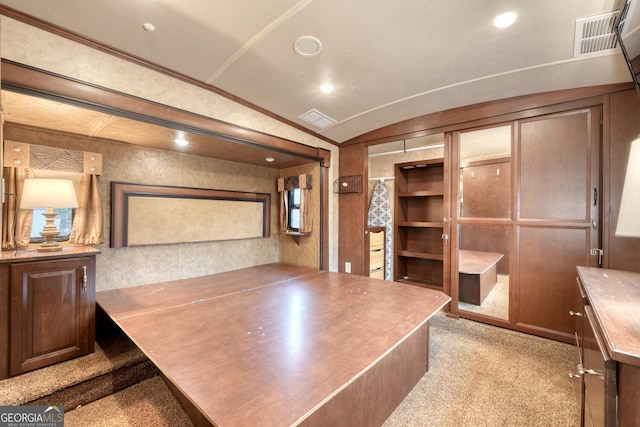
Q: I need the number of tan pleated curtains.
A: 4